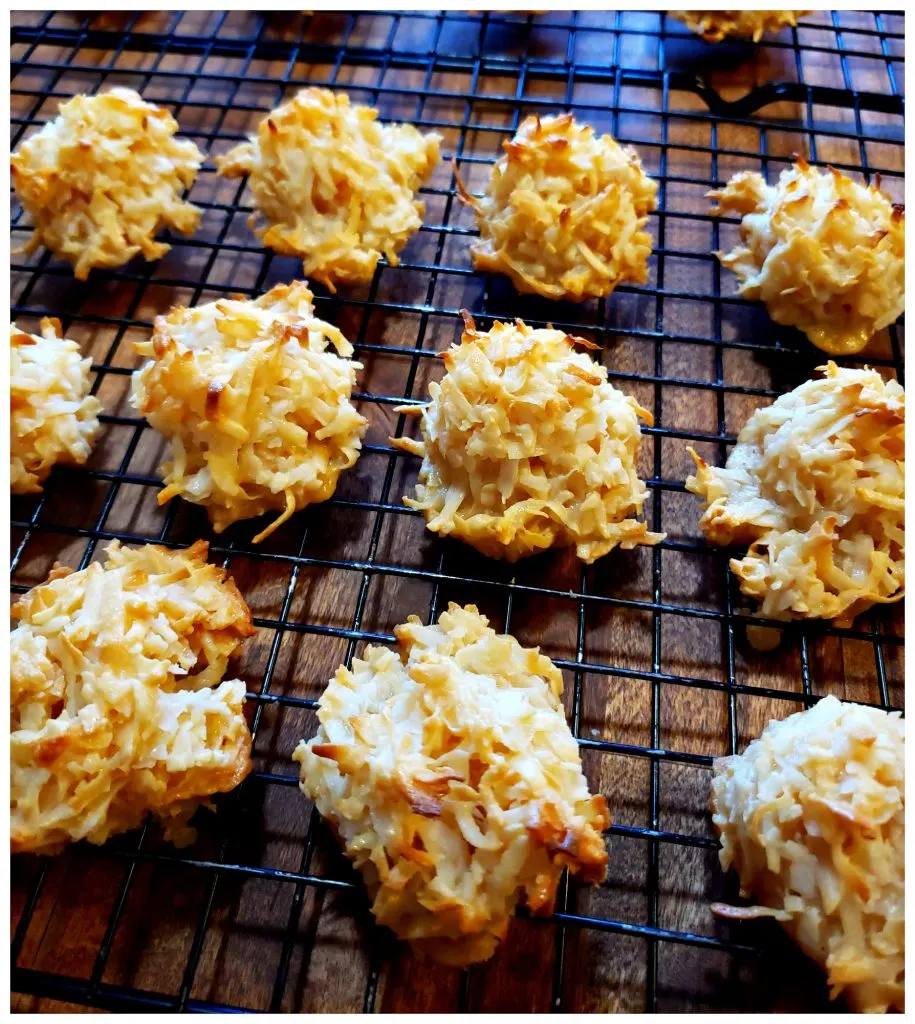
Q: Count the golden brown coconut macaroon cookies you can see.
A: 12